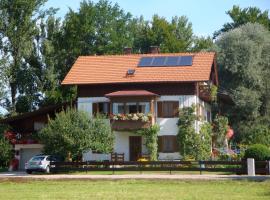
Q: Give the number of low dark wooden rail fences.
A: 1